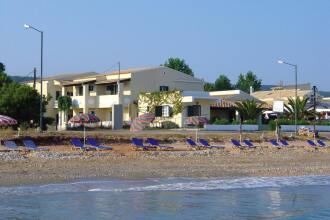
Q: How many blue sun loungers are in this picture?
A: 14